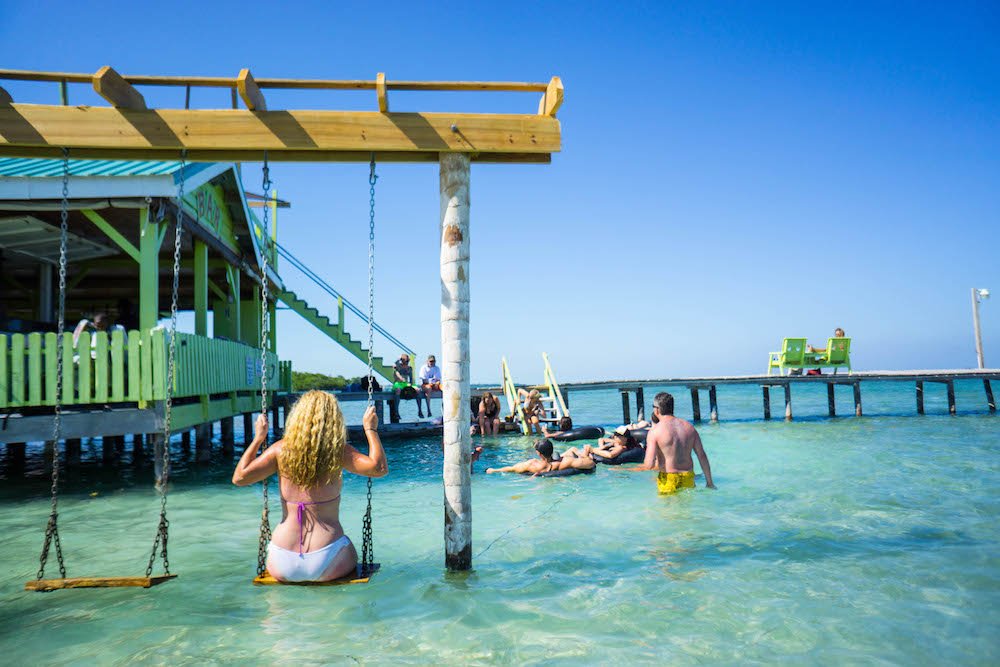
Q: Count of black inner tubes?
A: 4